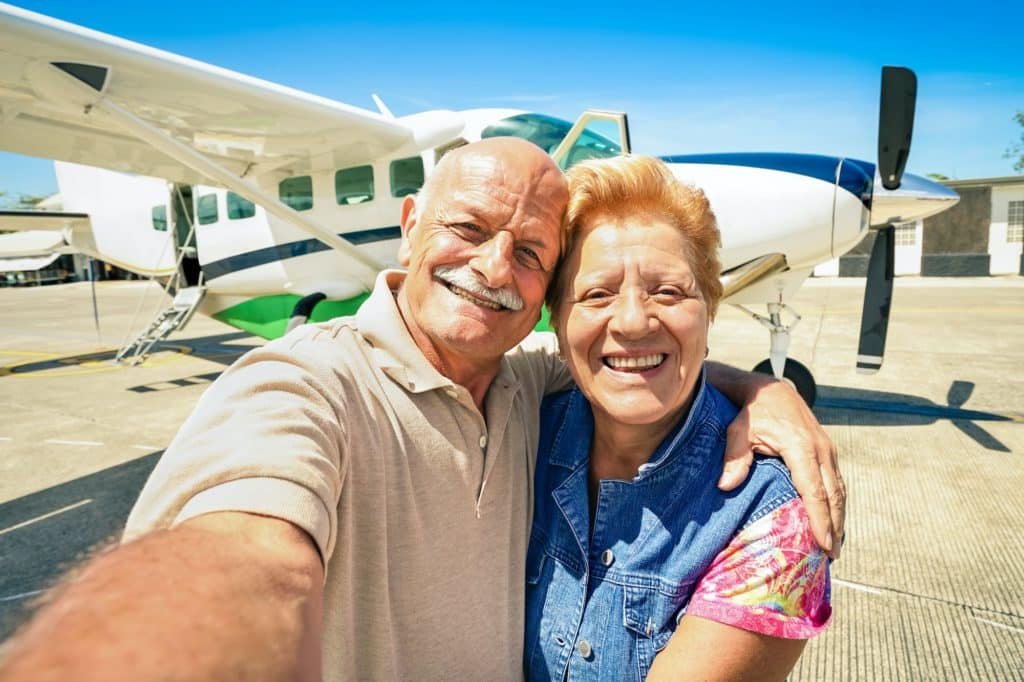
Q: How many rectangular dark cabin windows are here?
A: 6